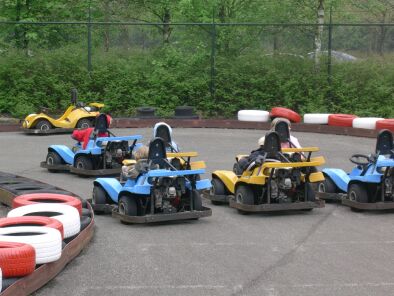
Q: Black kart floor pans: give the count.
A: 5